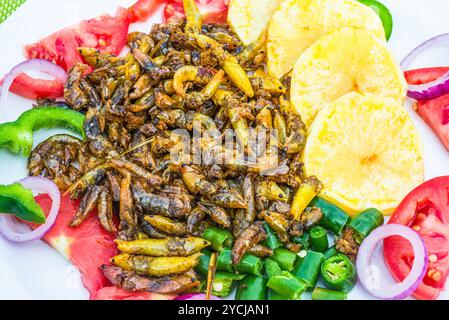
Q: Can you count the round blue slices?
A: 0